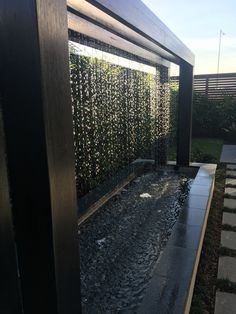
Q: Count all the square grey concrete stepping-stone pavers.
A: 9